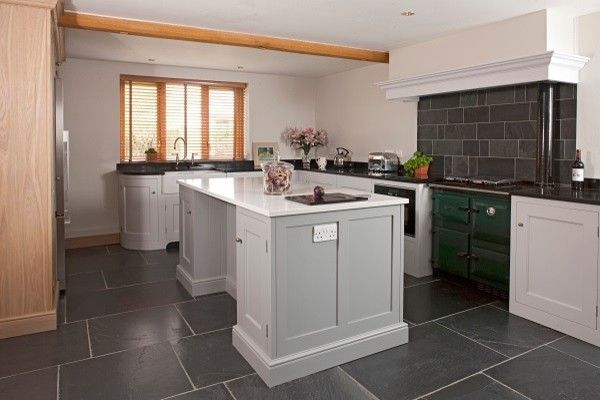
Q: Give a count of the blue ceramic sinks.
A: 0